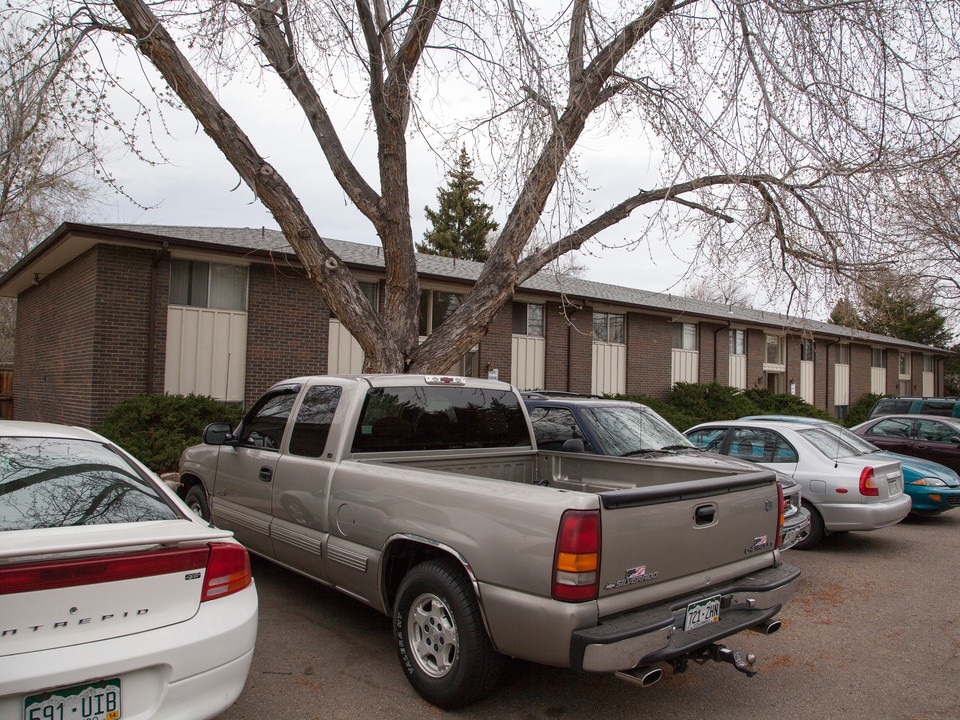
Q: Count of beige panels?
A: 10